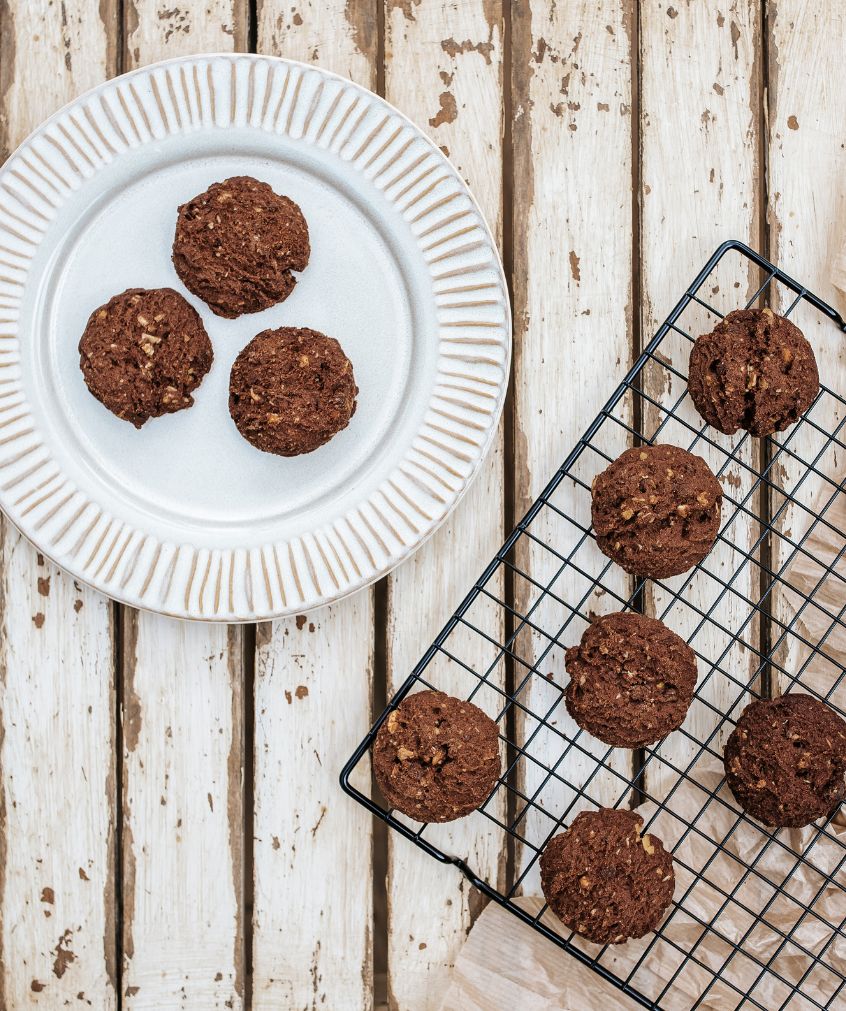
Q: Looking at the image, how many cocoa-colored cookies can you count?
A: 9